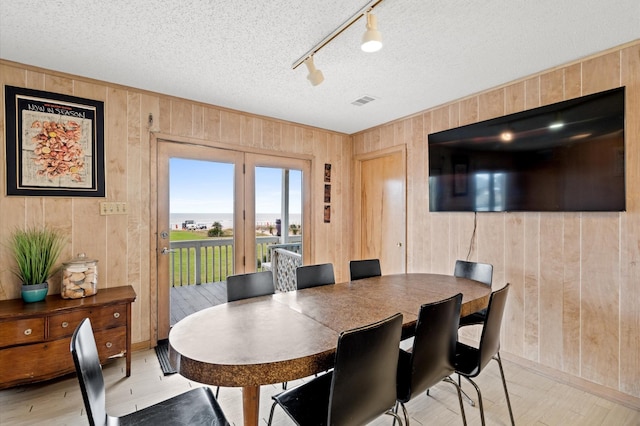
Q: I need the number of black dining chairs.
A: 8